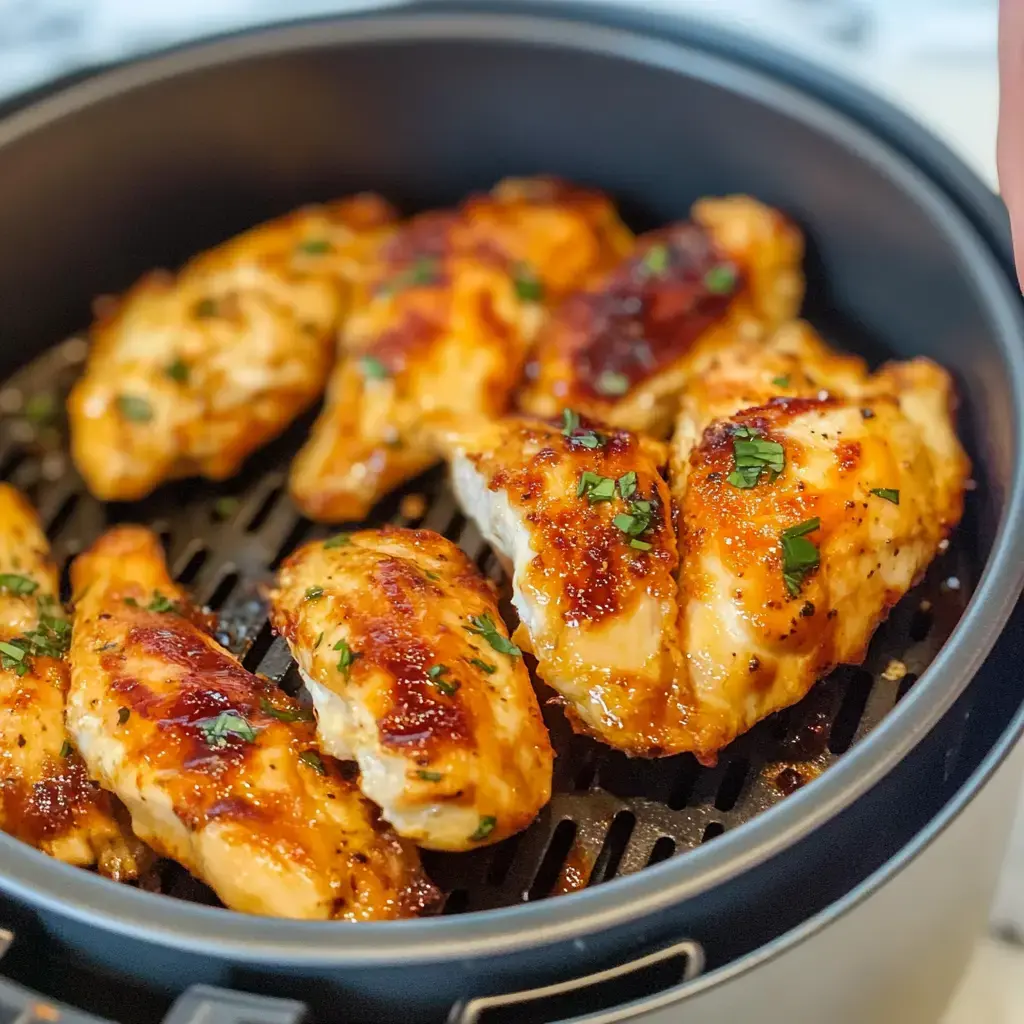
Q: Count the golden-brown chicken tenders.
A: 8